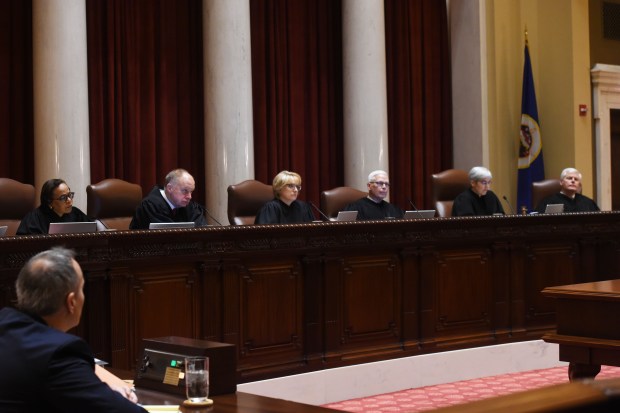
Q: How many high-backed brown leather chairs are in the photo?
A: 6